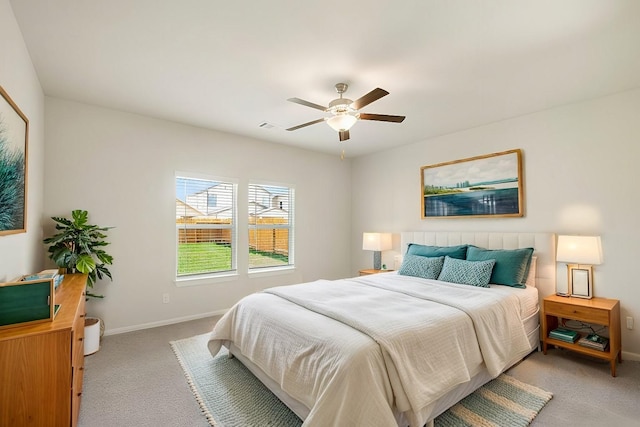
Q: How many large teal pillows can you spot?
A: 2